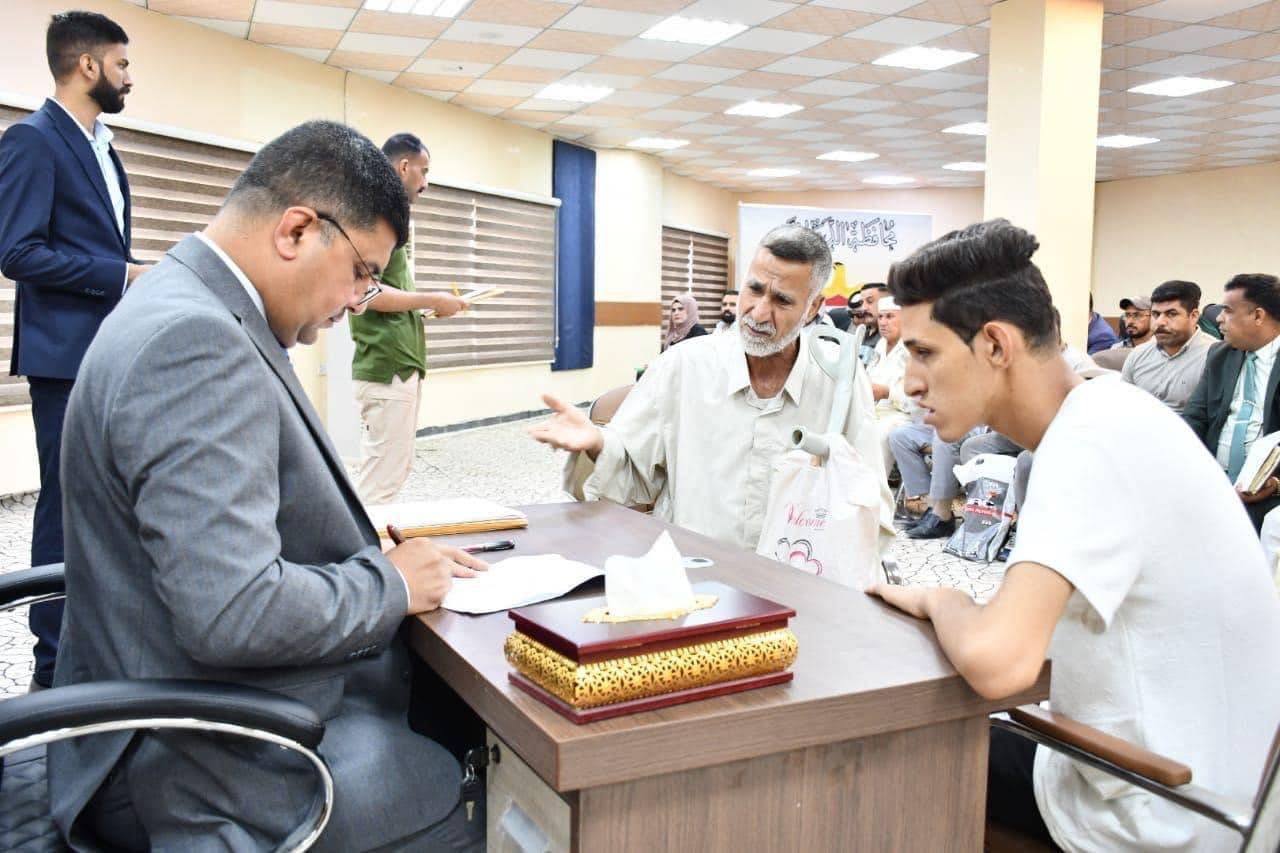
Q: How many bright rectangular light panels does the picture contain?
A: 13